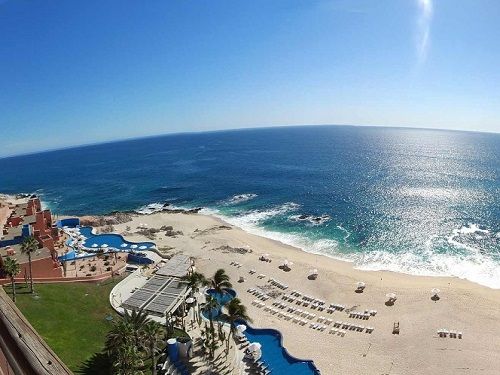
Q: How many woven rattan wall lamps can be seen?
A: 0